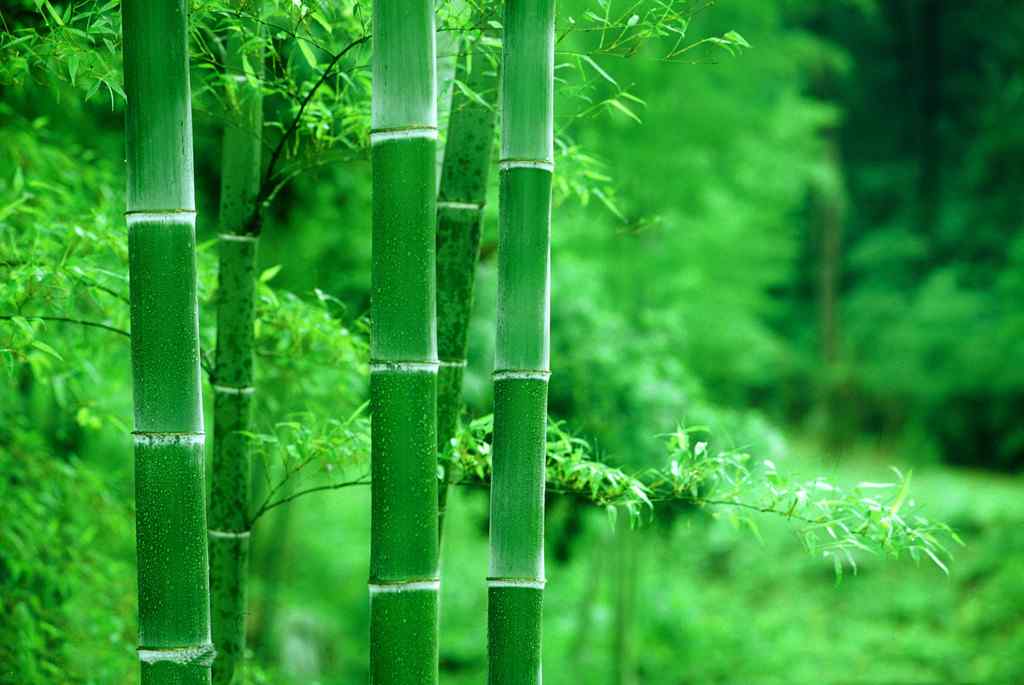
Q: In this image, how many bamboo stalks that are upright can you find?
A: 5